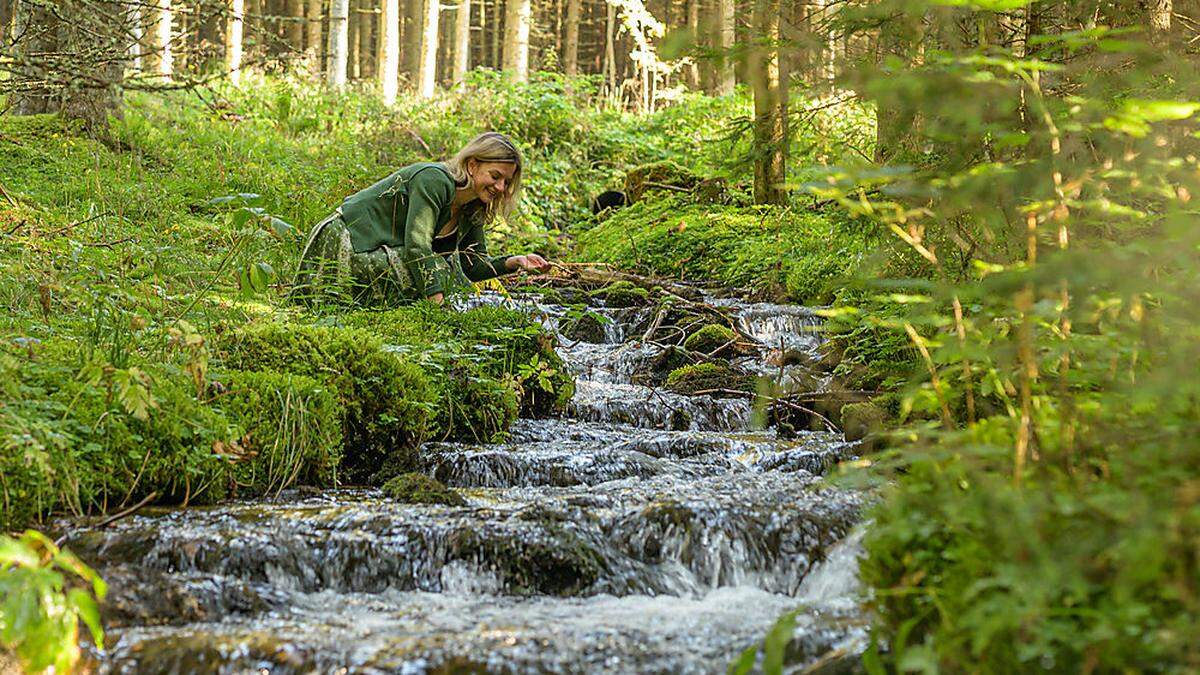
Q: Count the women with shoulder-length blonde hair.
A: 1